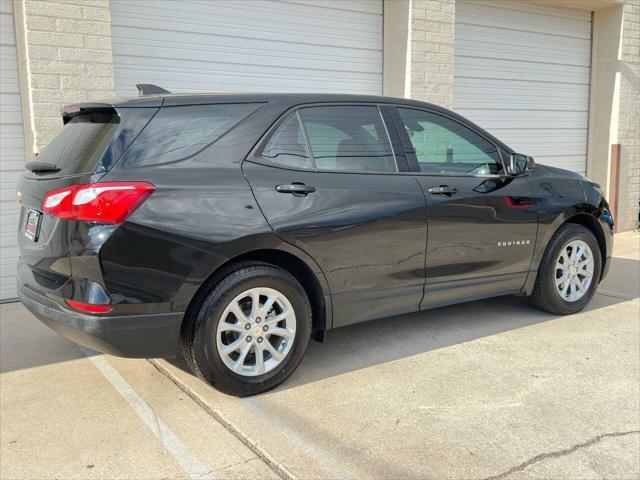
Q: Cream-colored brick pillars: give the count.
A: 3